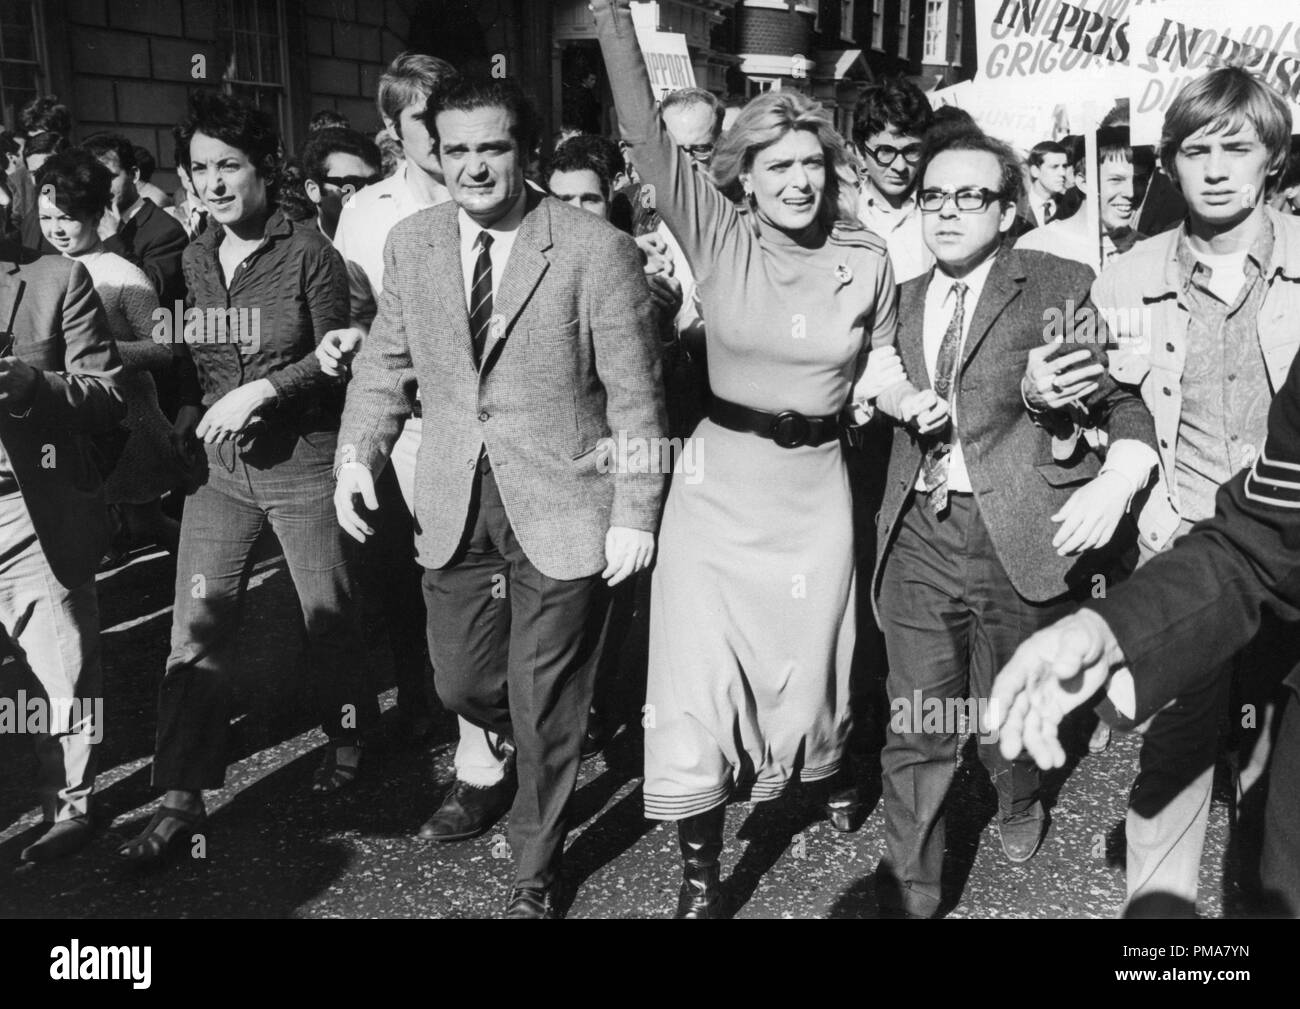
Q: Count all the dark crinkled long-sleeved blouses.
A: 1